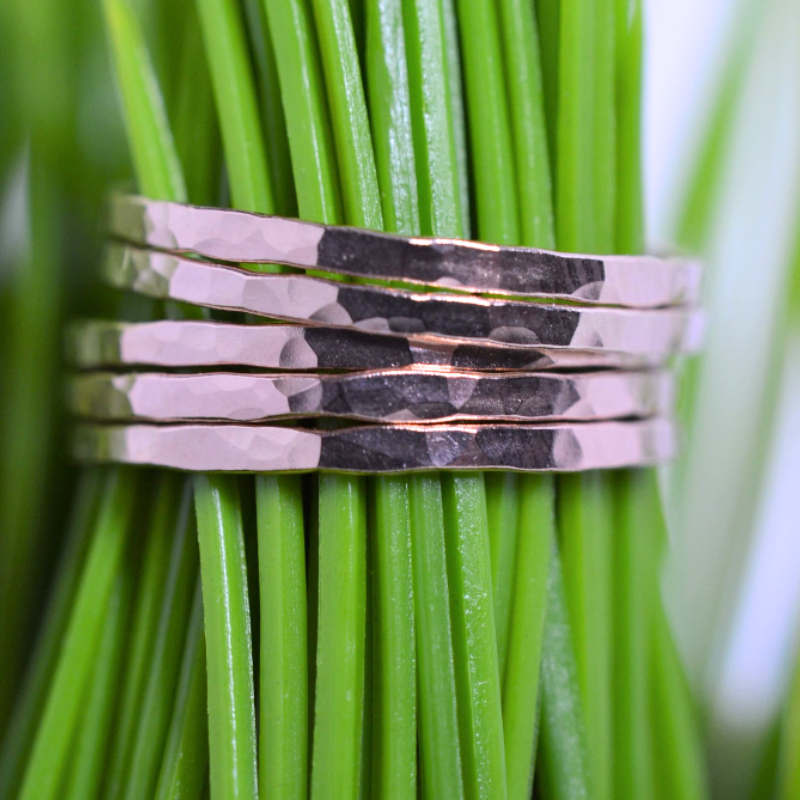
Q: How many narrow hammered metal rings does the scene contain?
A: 5